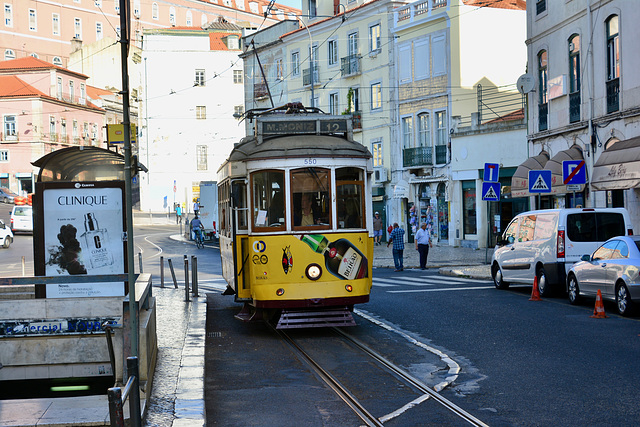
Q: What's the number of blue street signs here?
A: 4